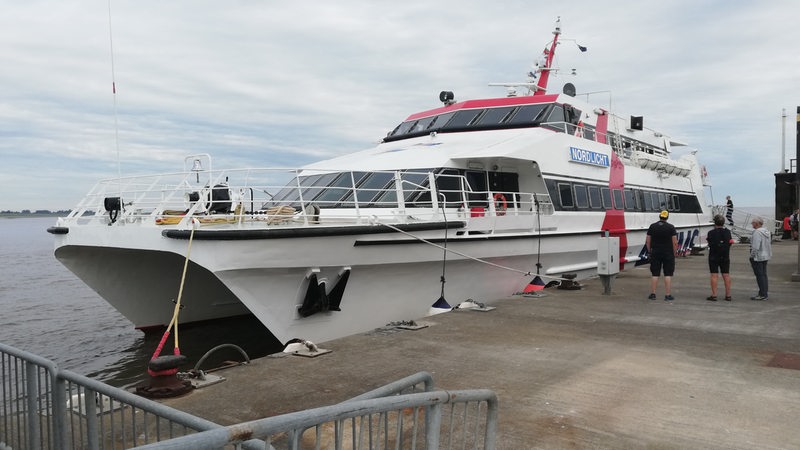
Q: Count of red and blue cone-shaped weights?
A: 1